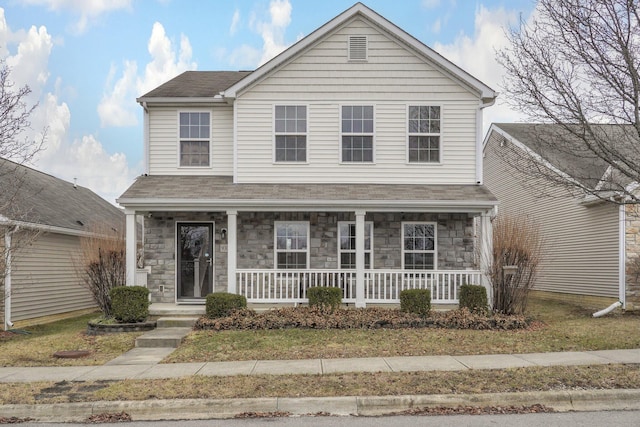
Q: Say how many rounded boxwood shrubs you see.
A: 5